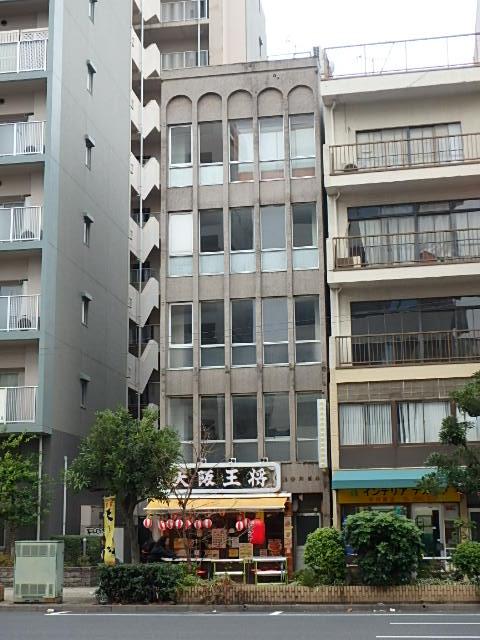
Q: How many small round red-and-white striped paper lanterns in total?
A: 9